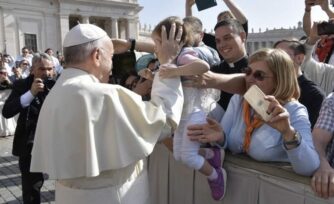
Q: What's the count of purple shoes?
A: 2